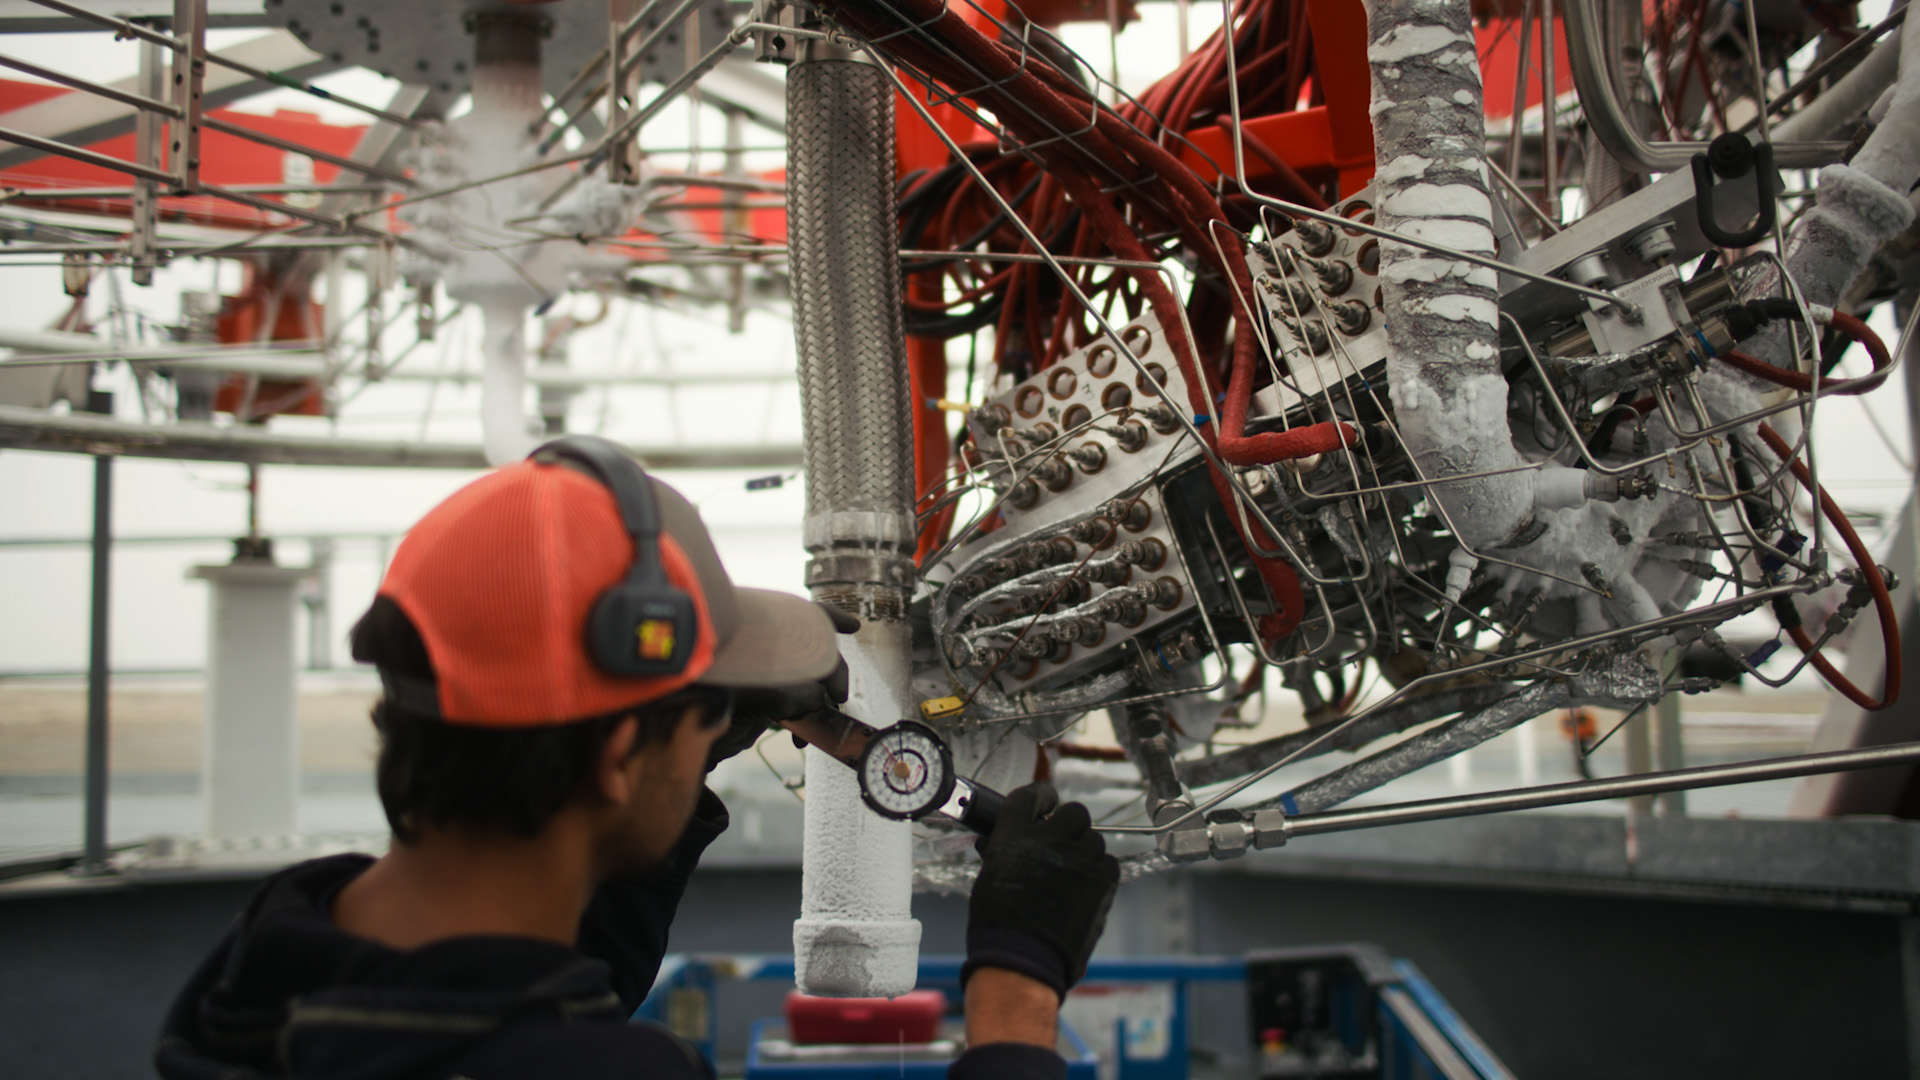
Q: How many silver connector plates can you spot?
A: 3